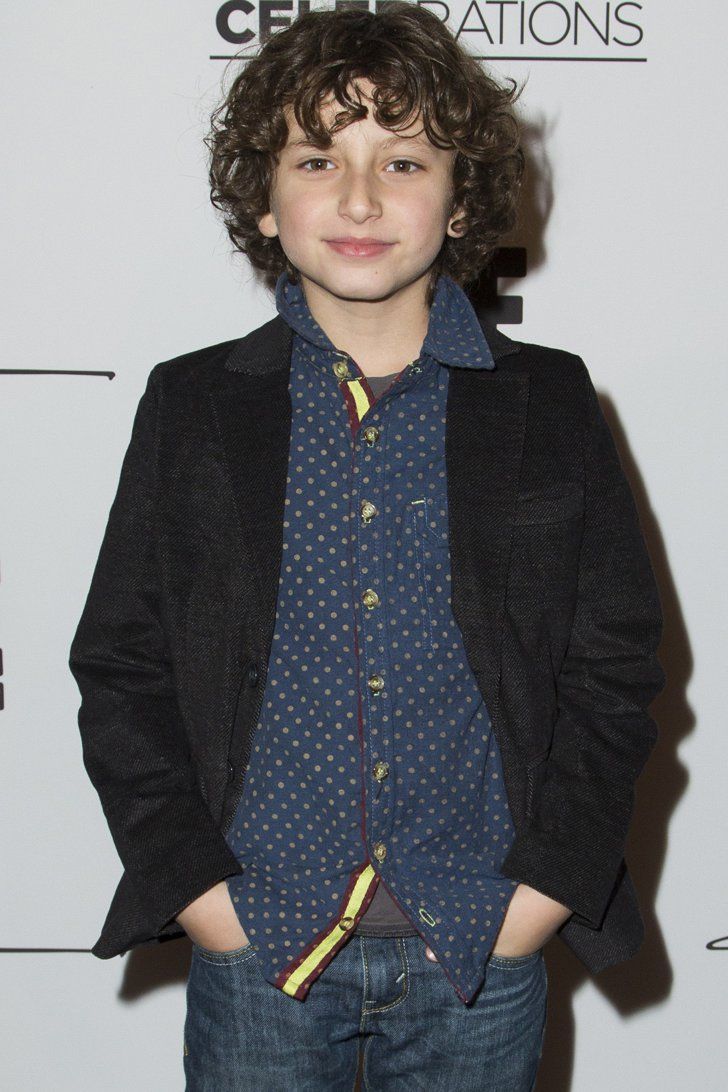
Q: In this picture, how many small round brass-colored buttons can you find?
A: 8